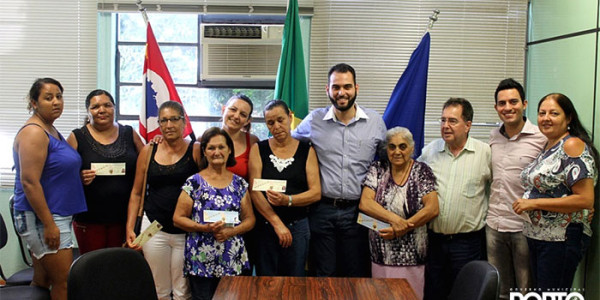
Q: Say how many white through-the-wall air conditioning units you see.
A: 1